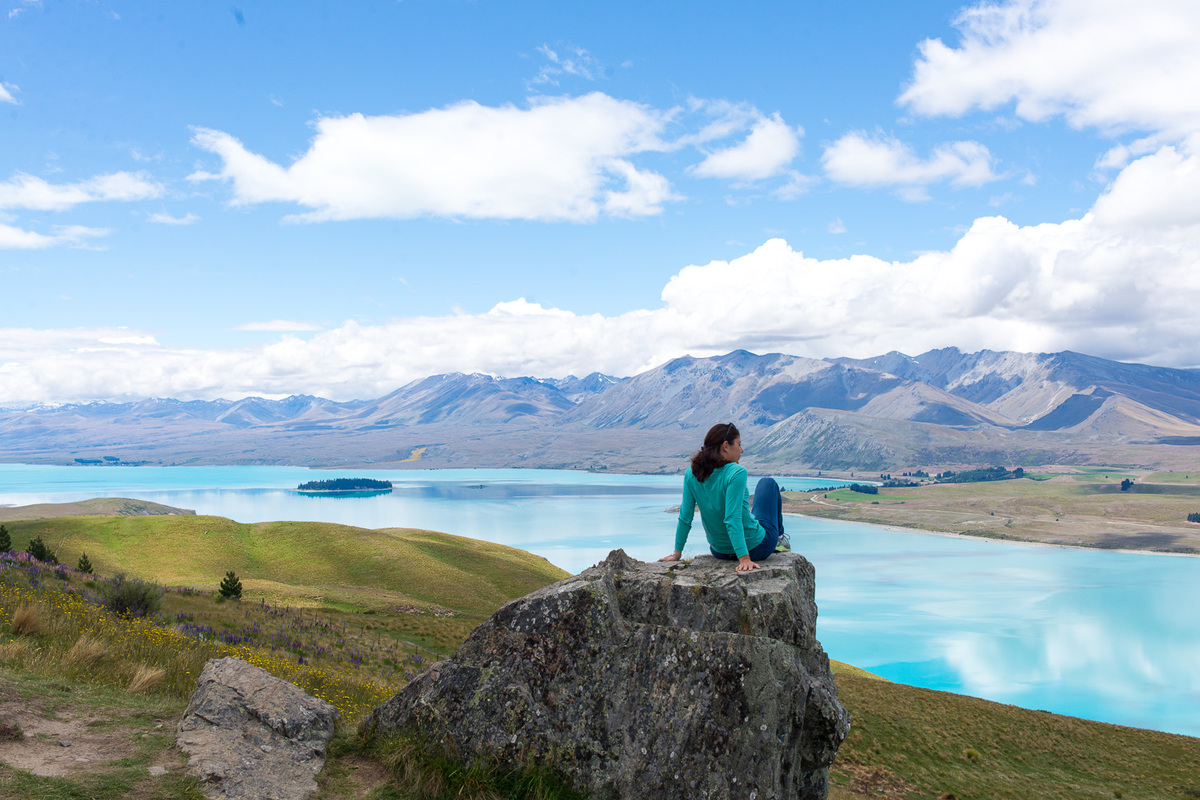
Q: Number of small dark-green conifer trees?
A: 4